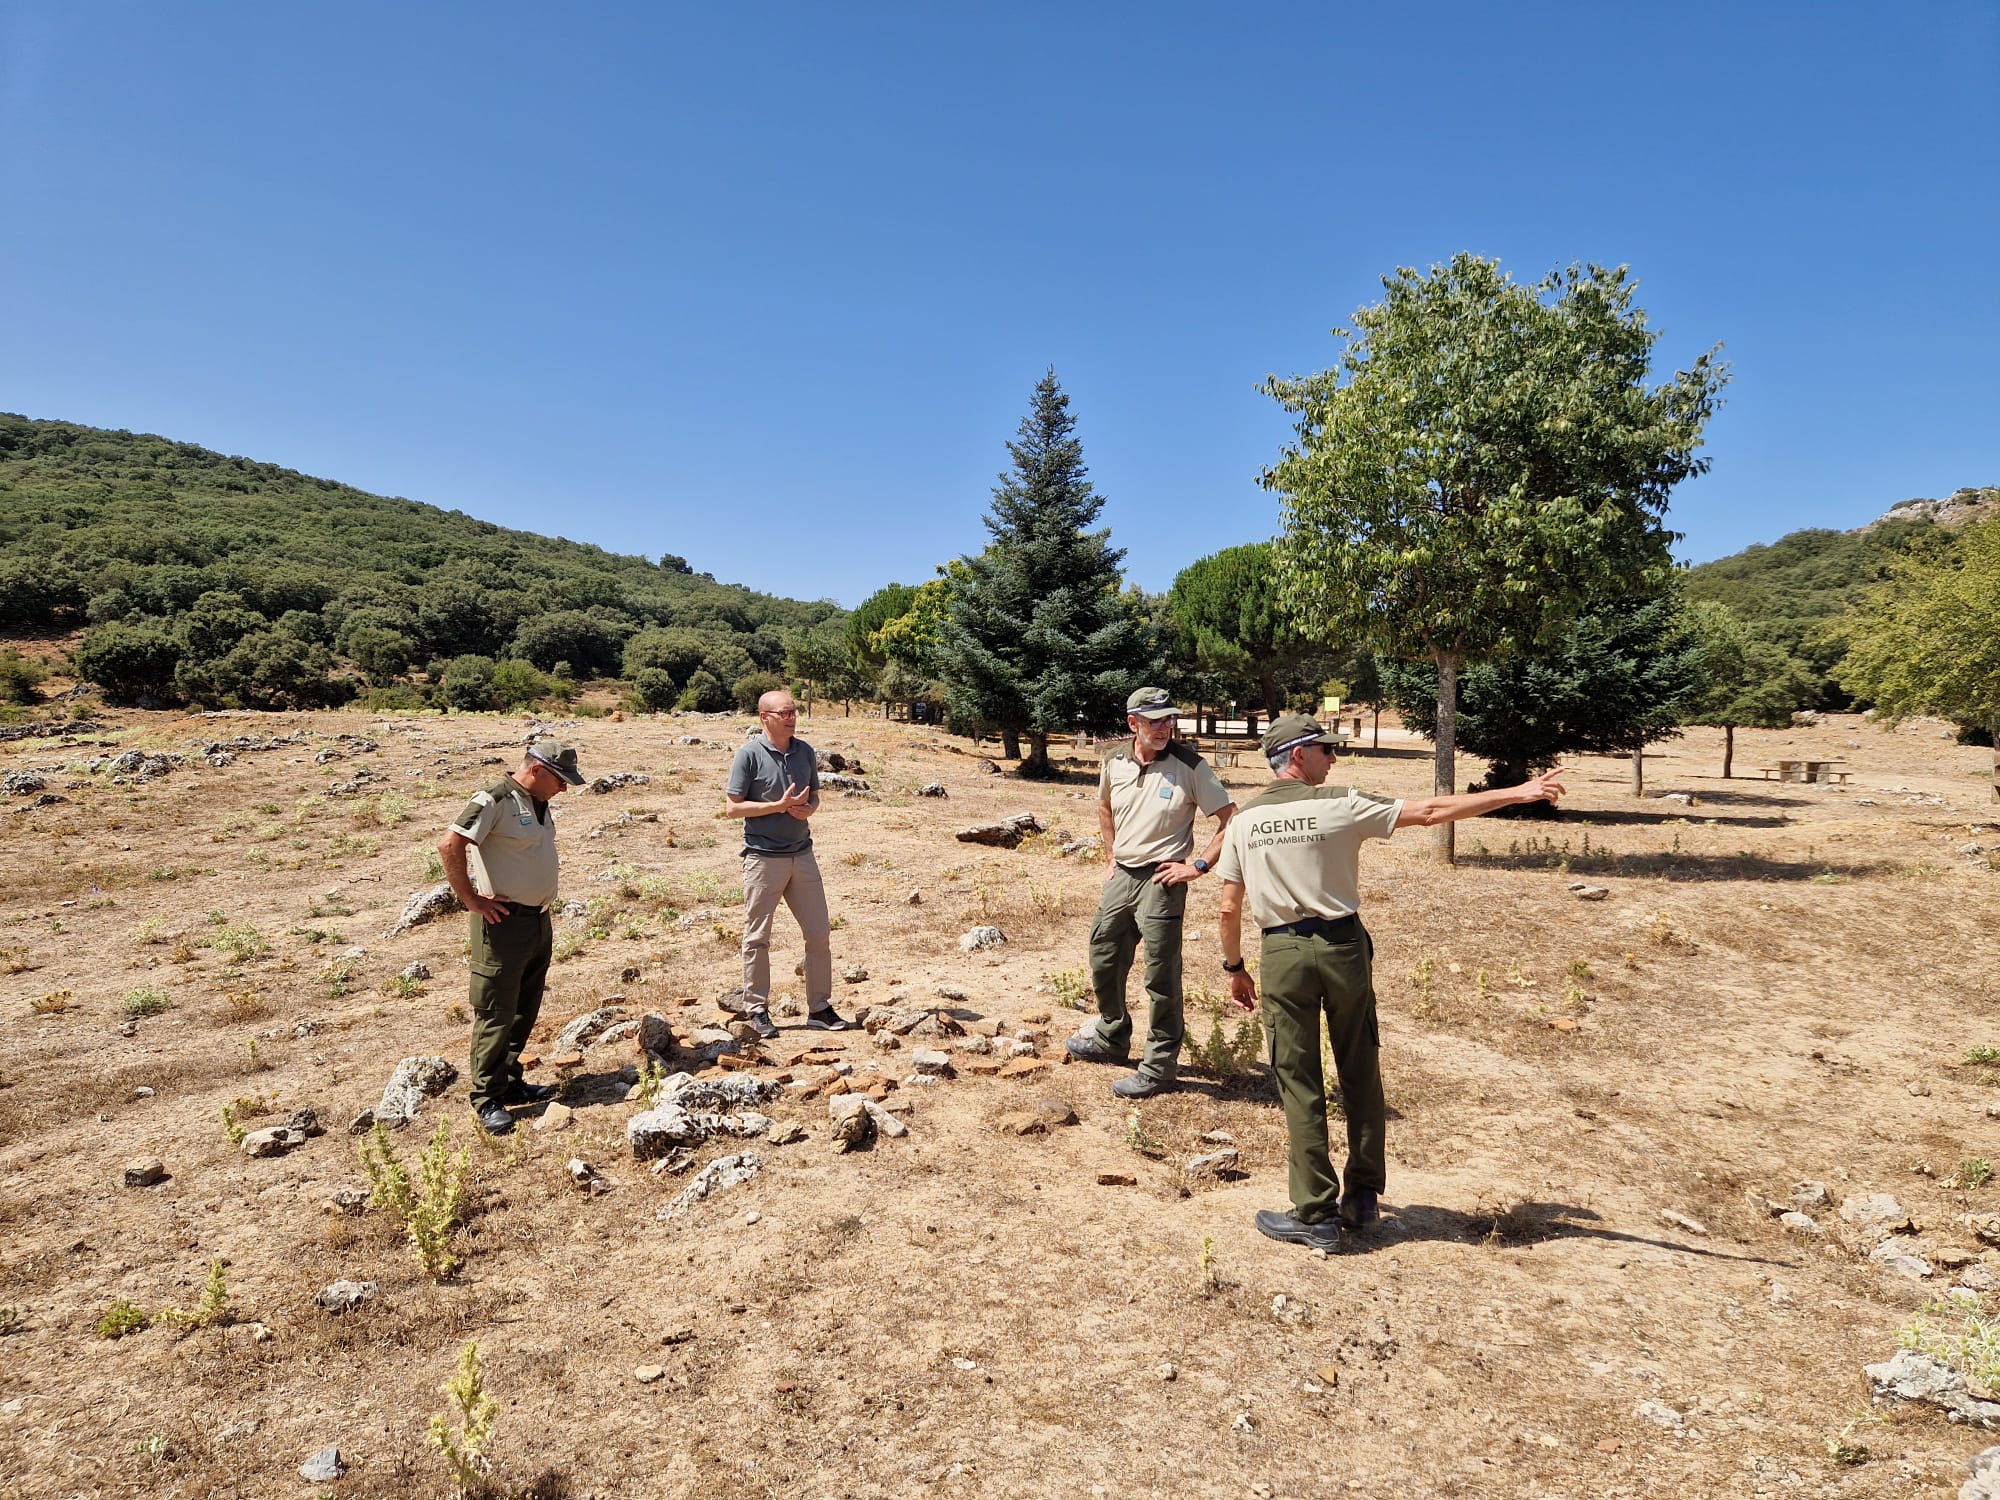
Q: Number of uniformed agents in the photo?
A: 3